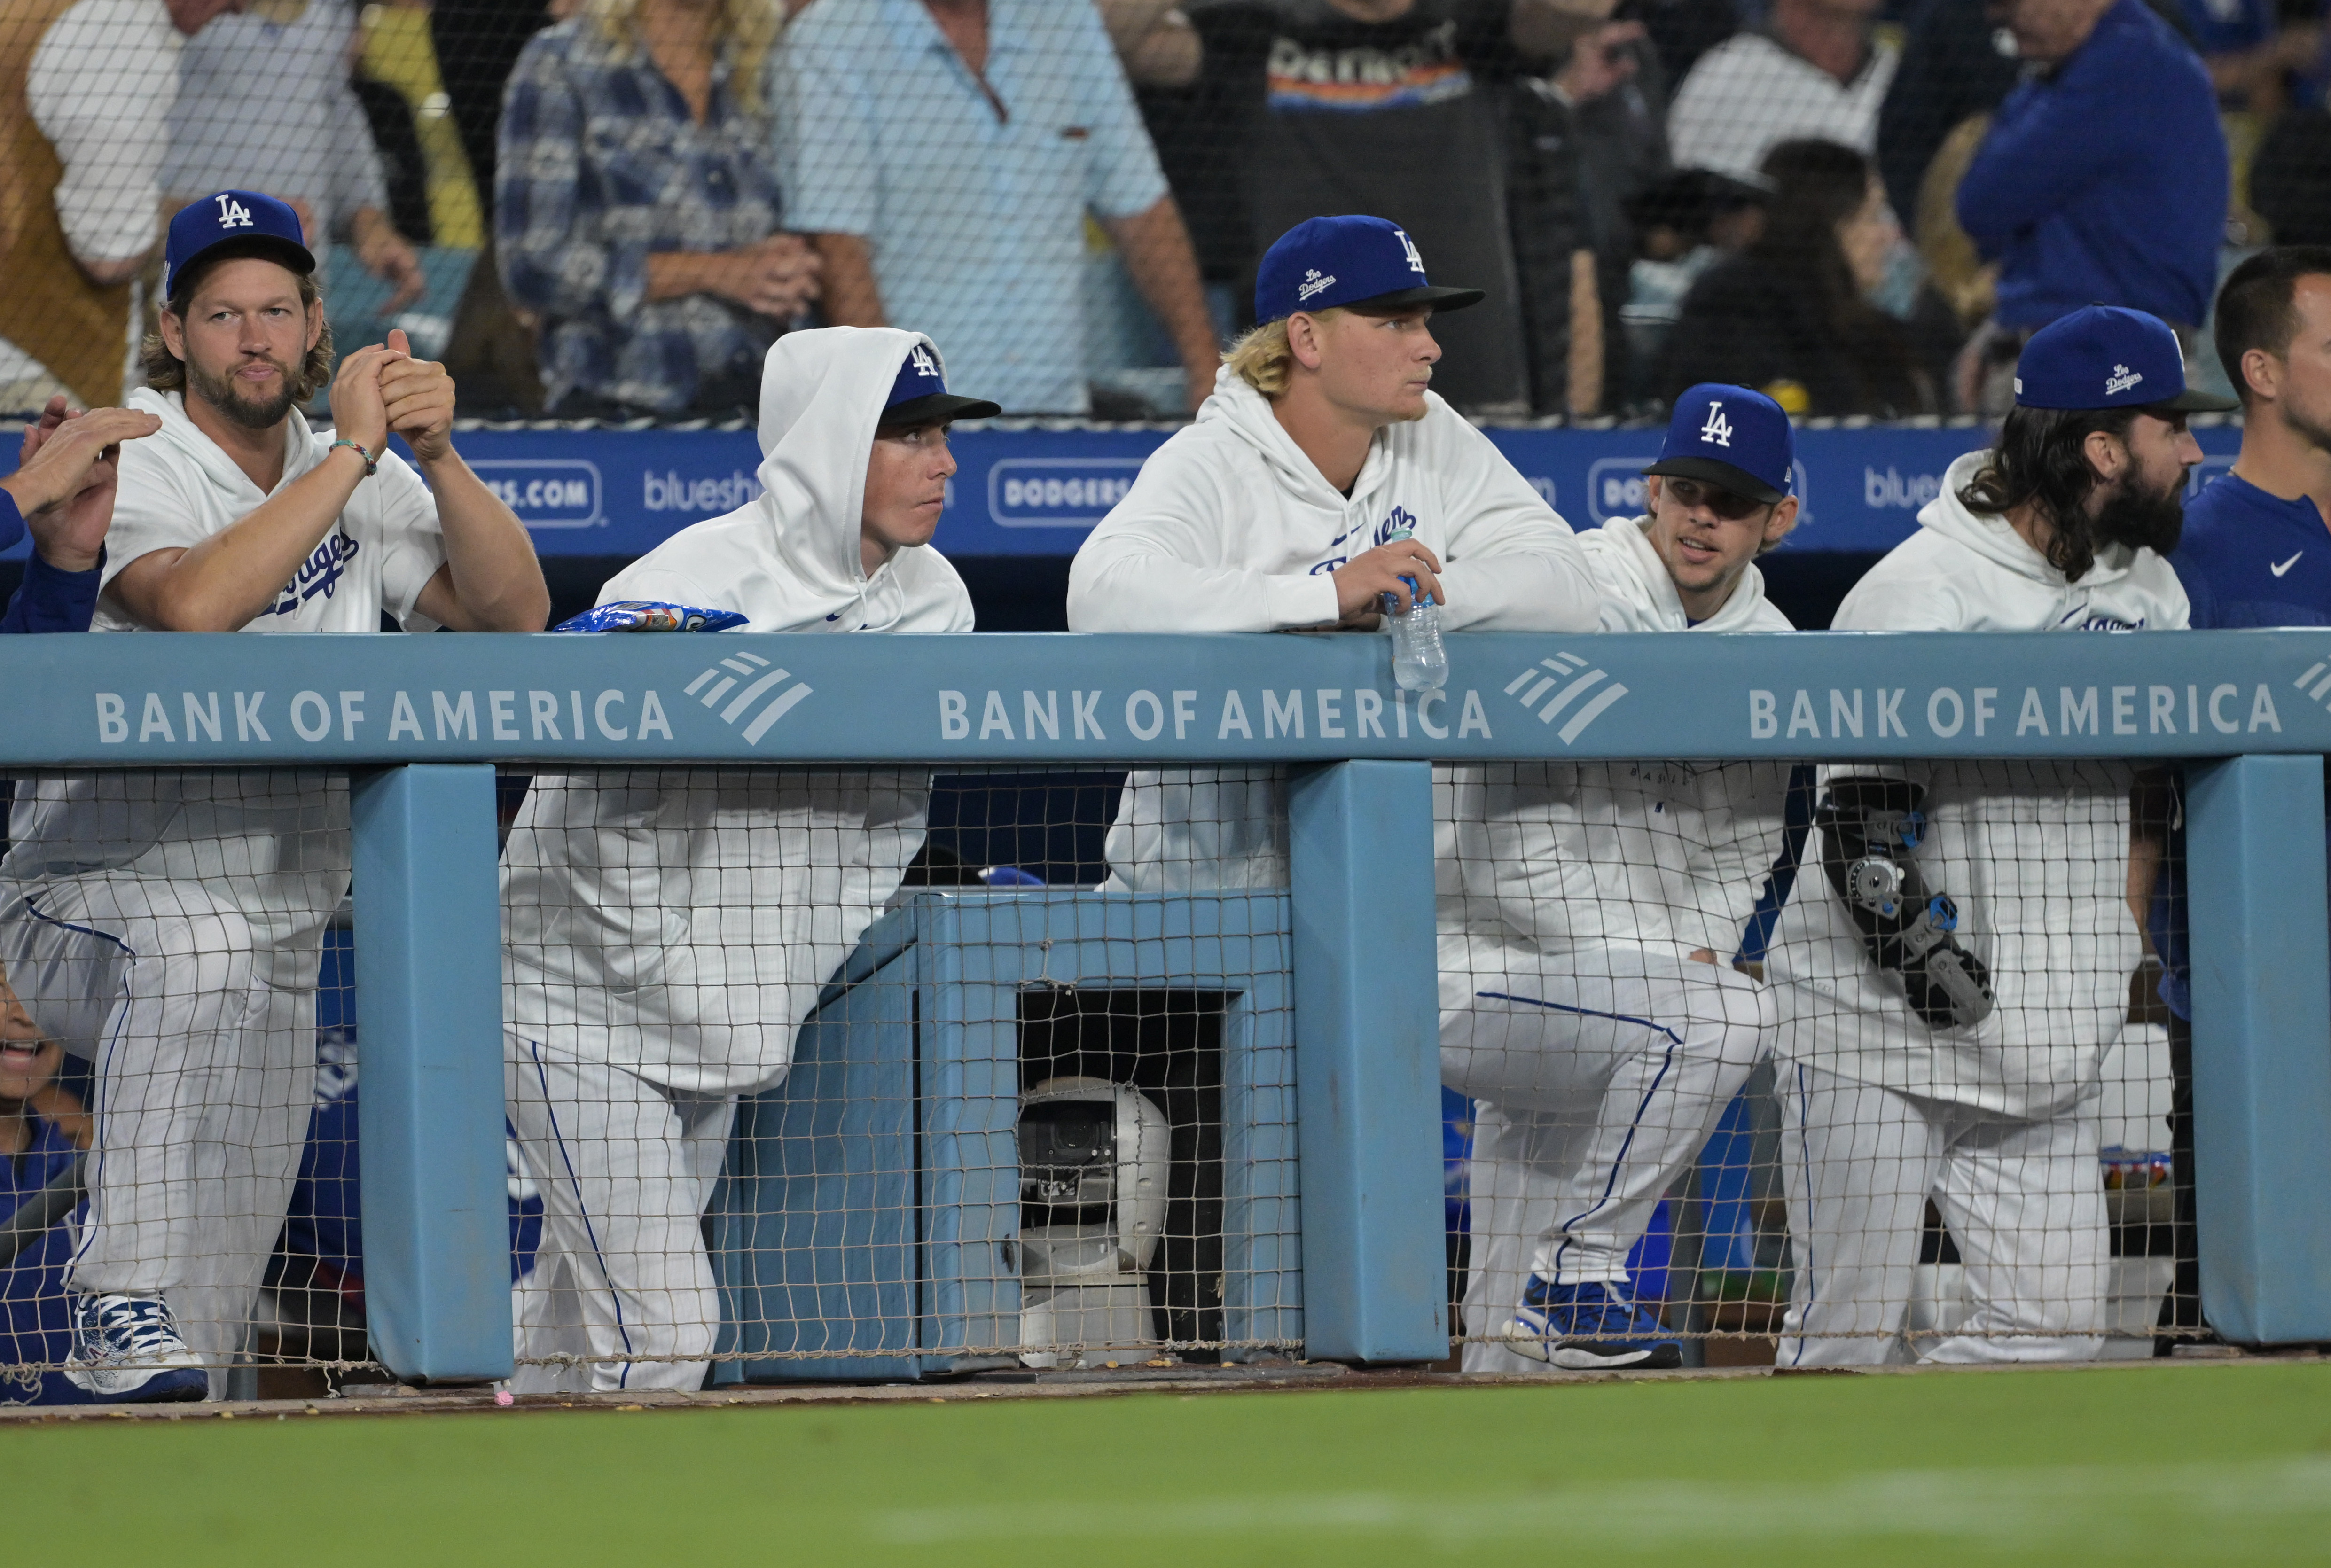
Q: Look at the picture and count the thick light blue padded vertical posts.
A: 3